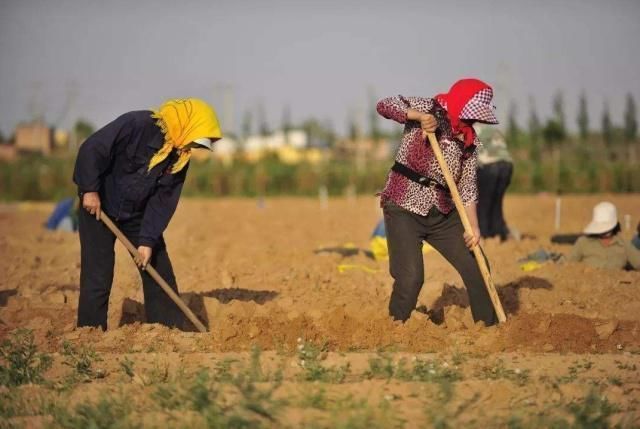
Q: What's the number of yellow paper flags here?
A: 0